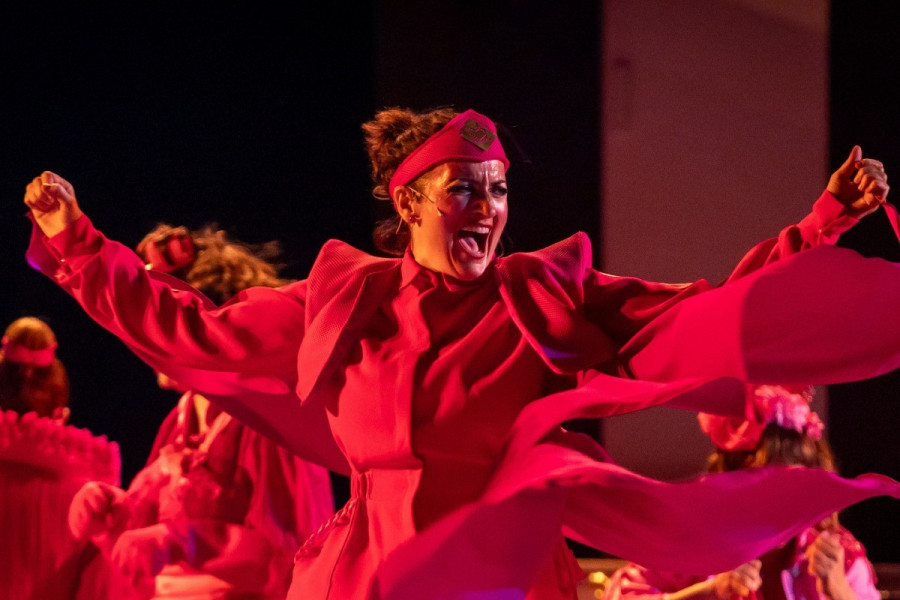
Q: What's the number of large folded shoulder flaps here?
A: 2